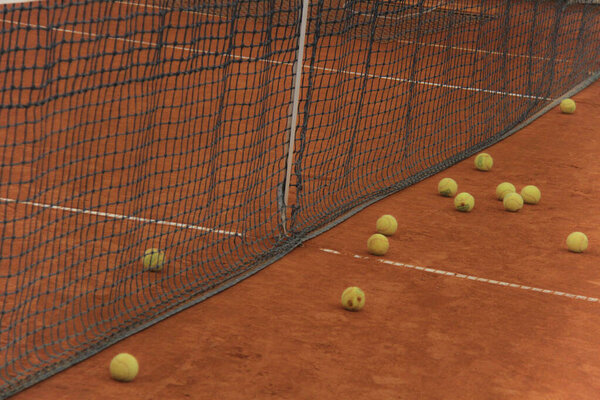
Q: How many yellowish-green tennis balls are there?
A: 13